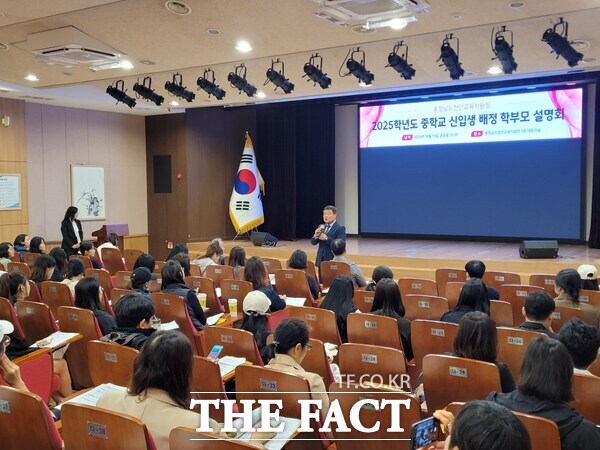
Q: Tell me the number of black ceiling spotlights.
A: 12